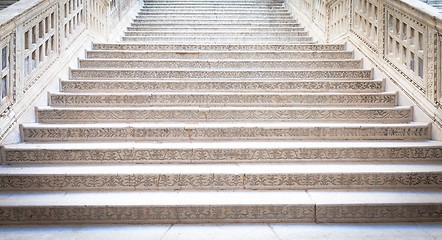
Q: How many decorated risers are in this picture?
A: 11